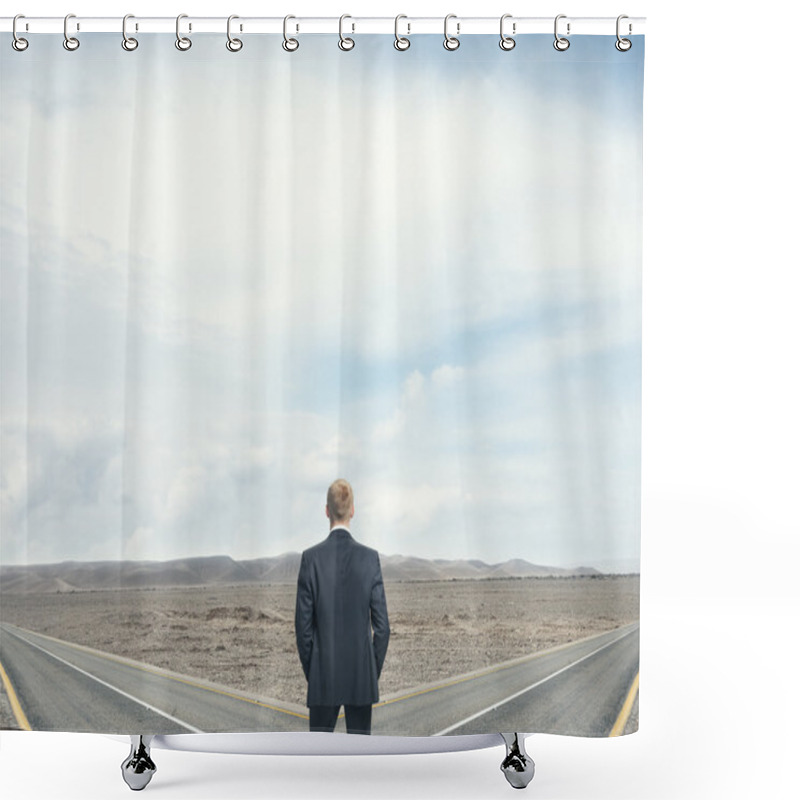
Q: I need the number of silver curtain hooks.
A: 12